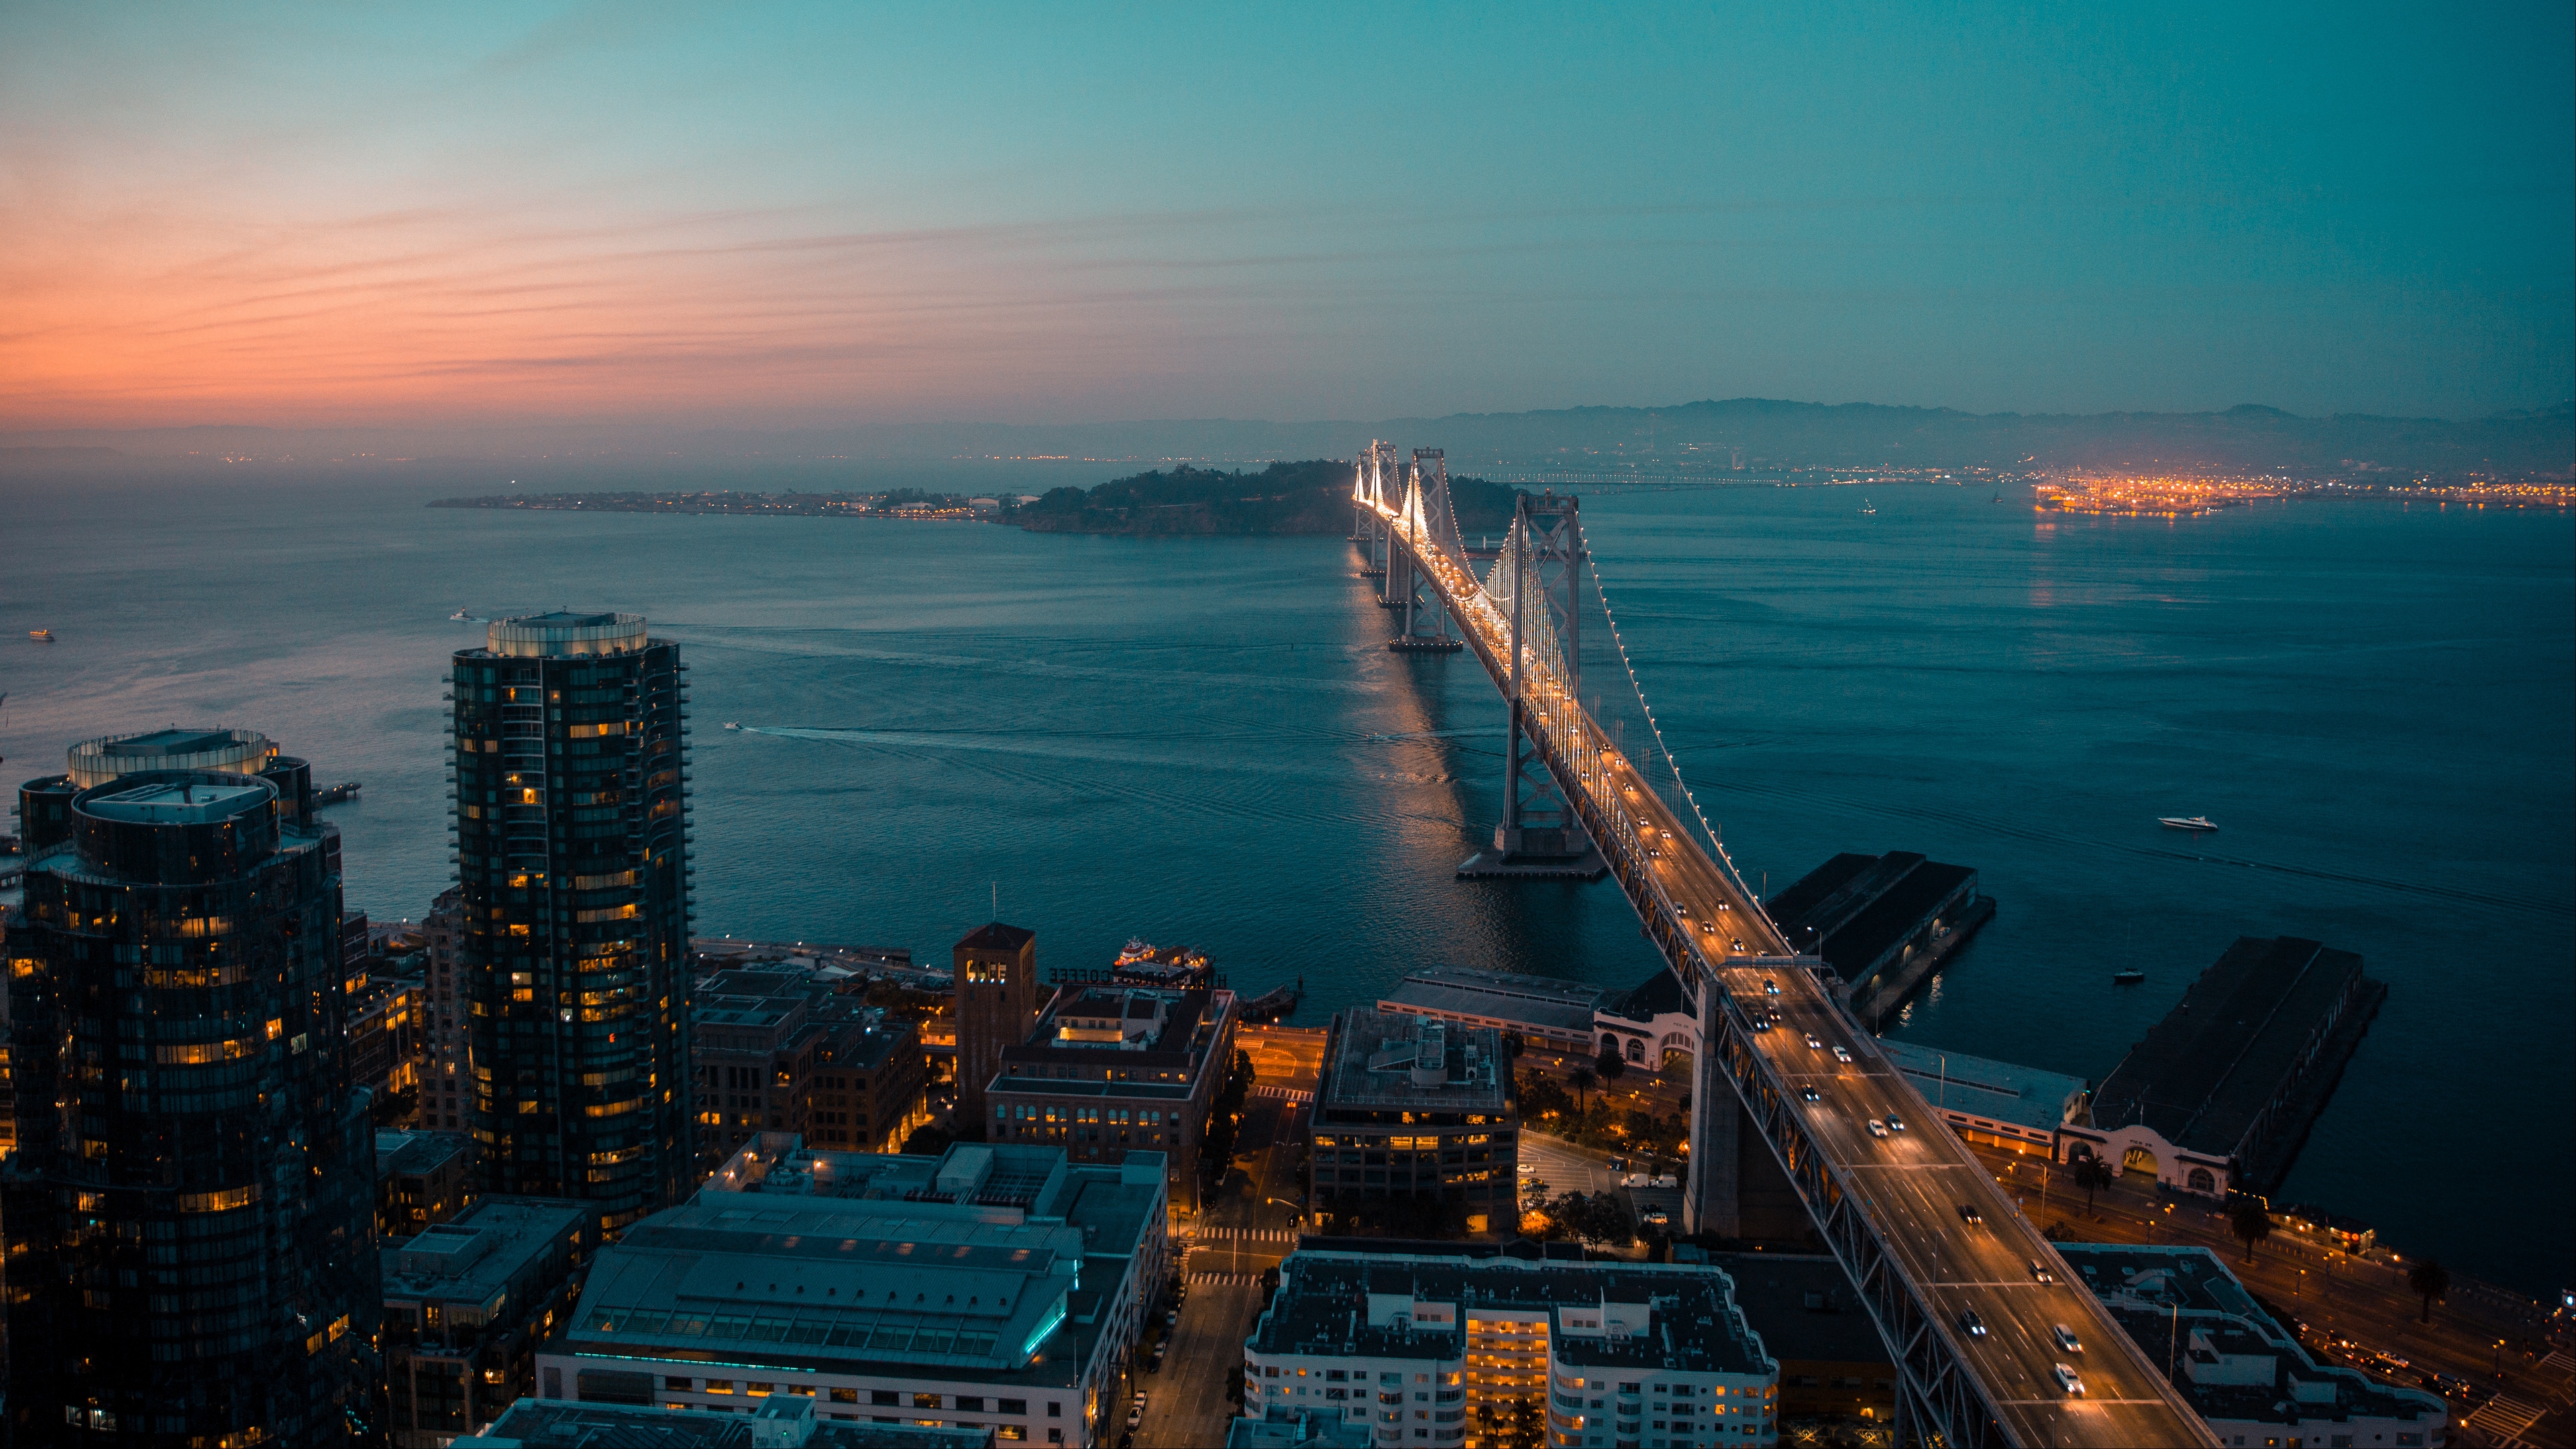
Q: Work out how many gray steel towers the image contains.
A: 4